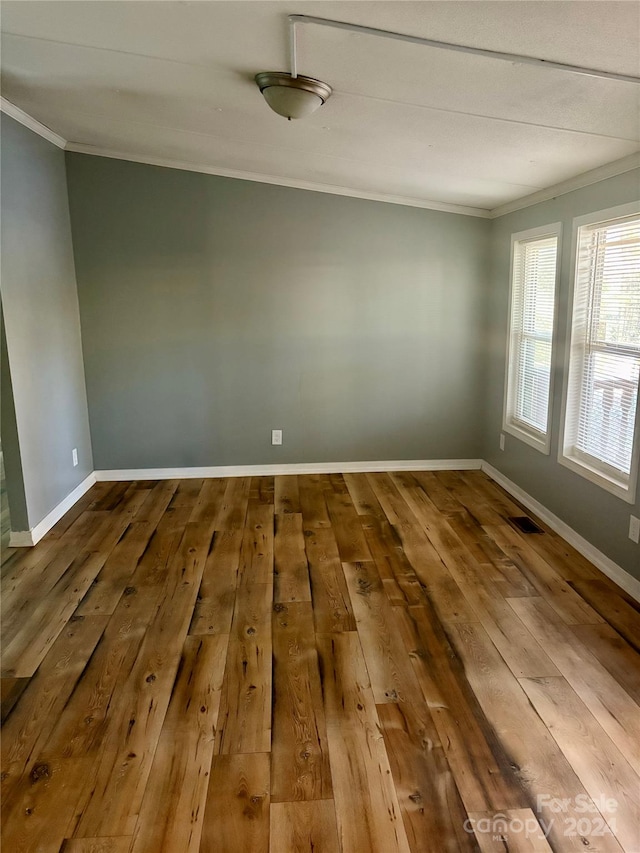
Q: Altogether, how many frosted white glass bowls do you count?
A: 1